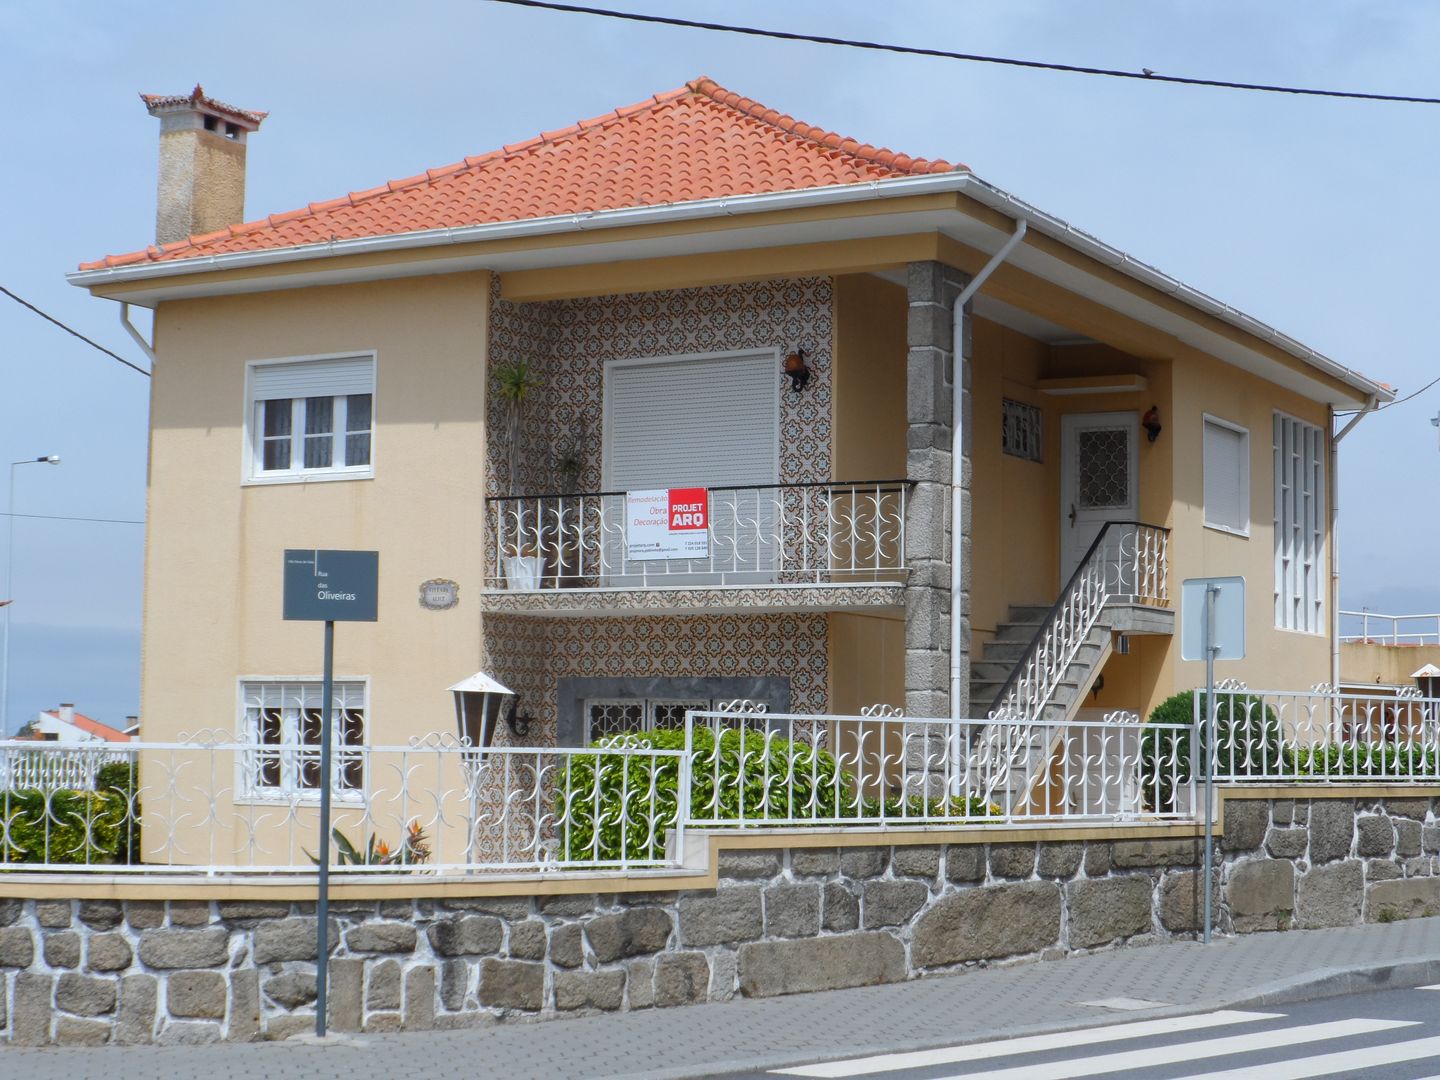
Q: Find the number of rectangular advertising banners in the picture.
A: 1